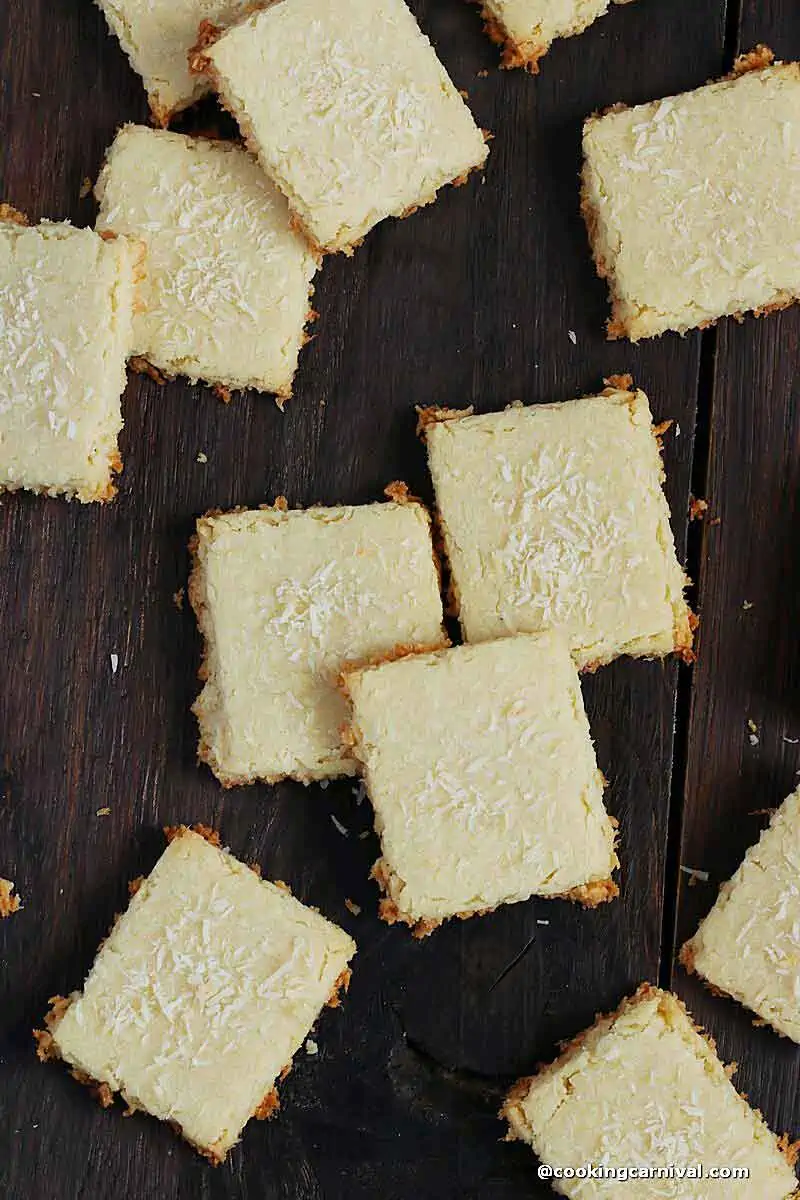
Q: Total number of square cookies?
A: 12